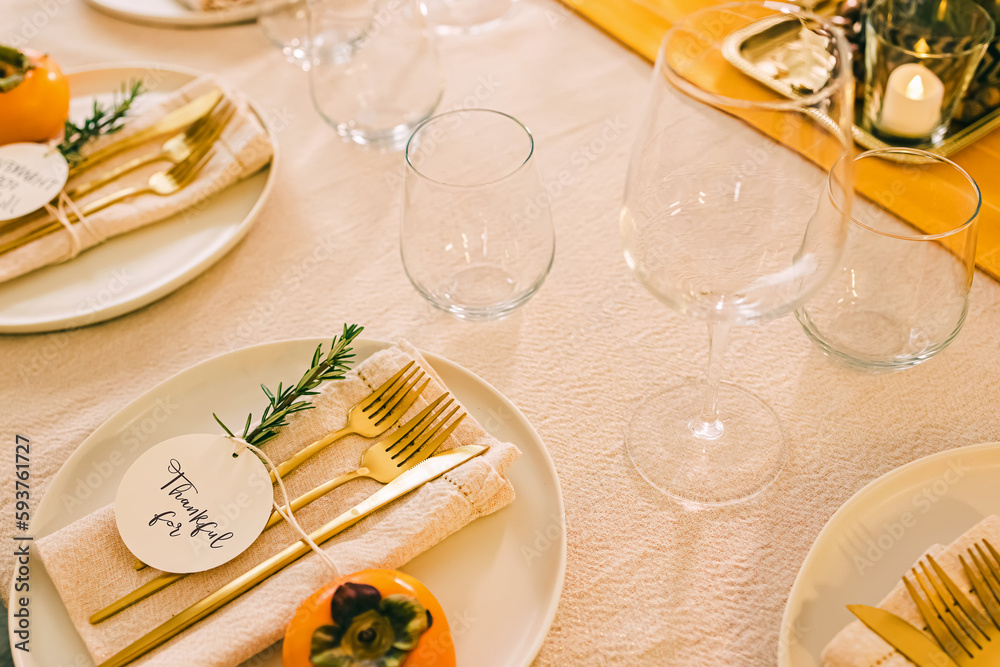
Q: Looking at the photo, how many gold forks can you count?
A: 6